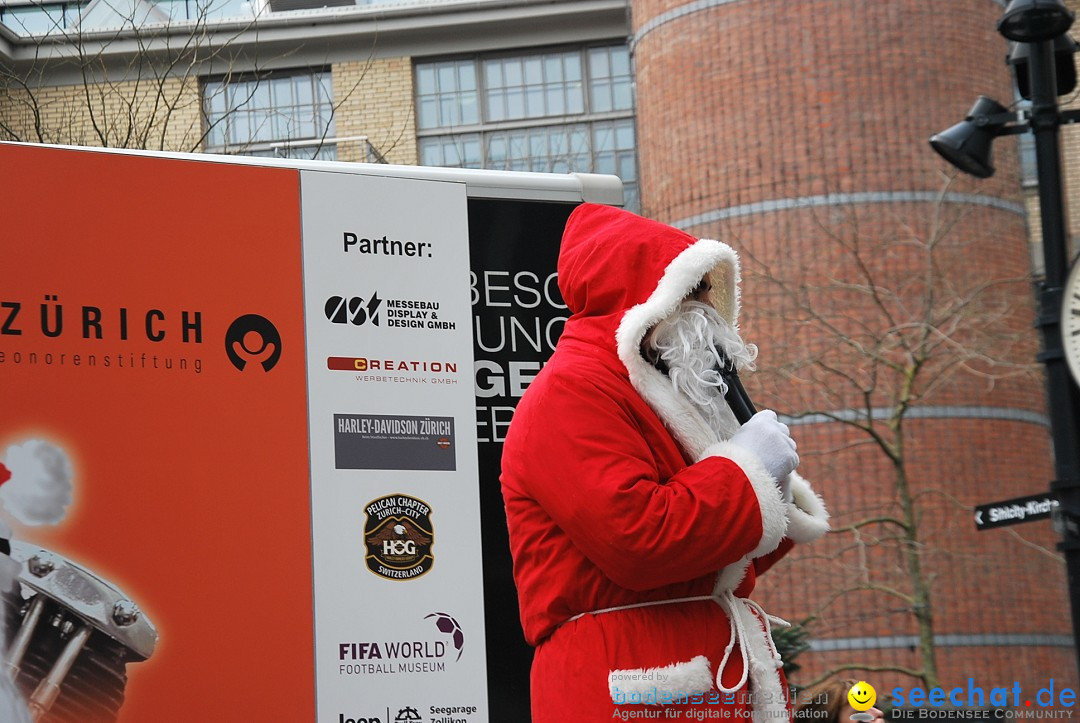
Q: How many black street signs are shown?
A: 1